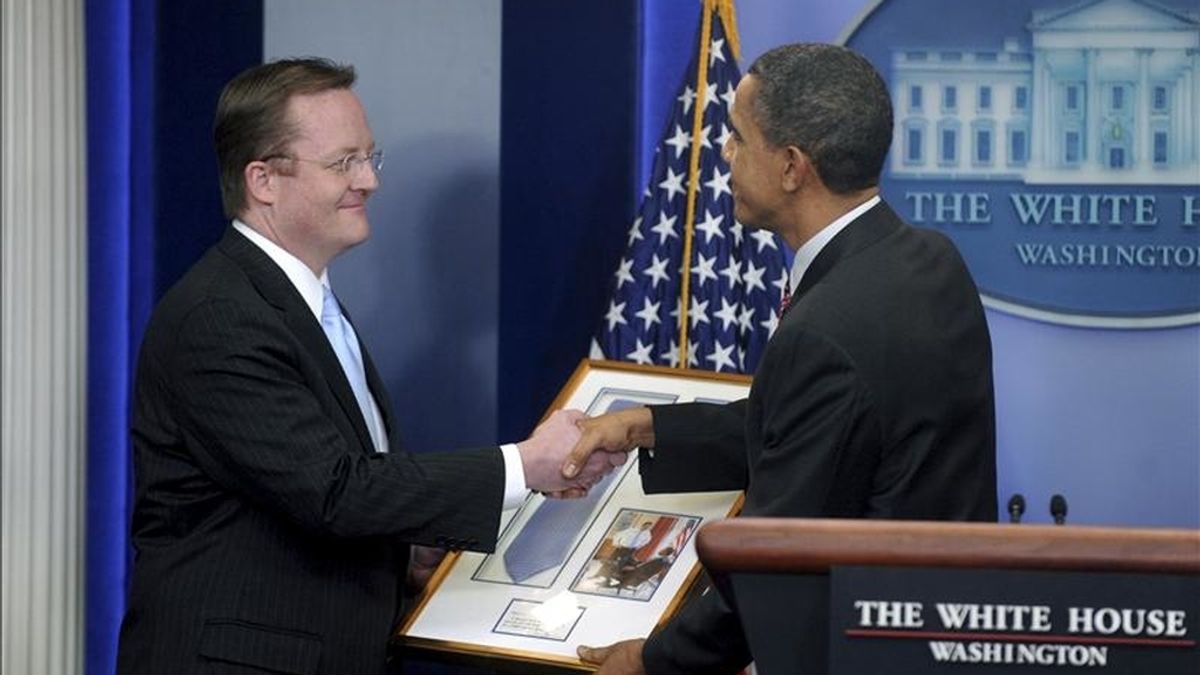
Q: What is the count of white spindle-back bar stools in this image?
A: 0